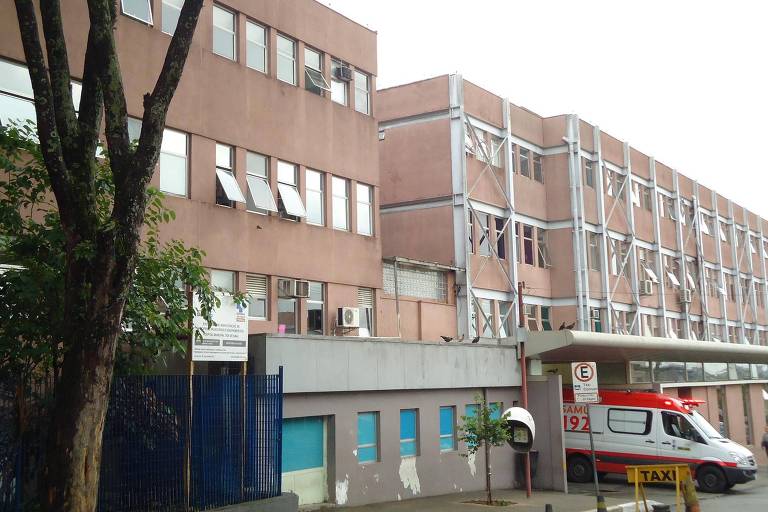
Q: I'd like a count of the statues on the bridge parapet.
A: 0